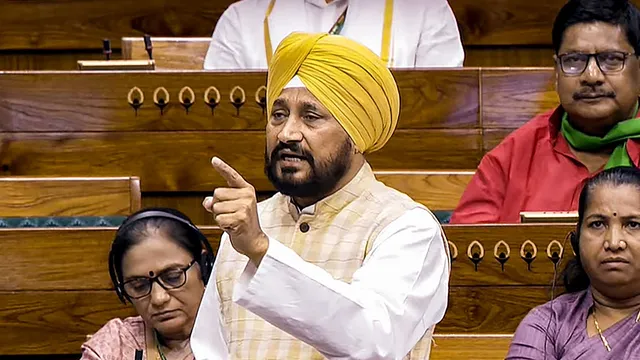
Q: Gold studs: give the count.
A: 11